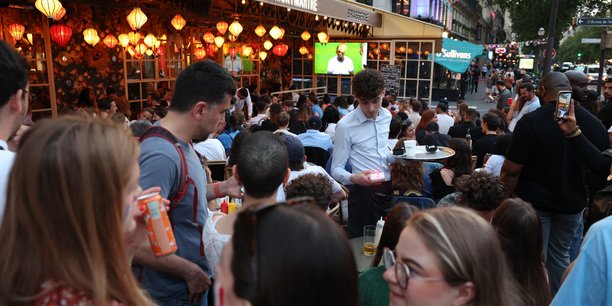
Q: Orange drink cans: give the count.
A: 1